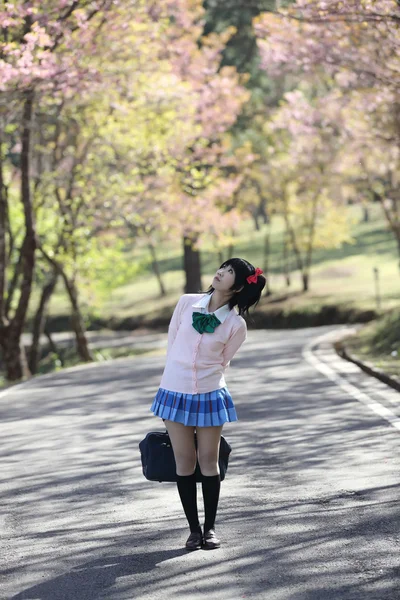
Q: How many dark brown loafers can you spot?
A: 2